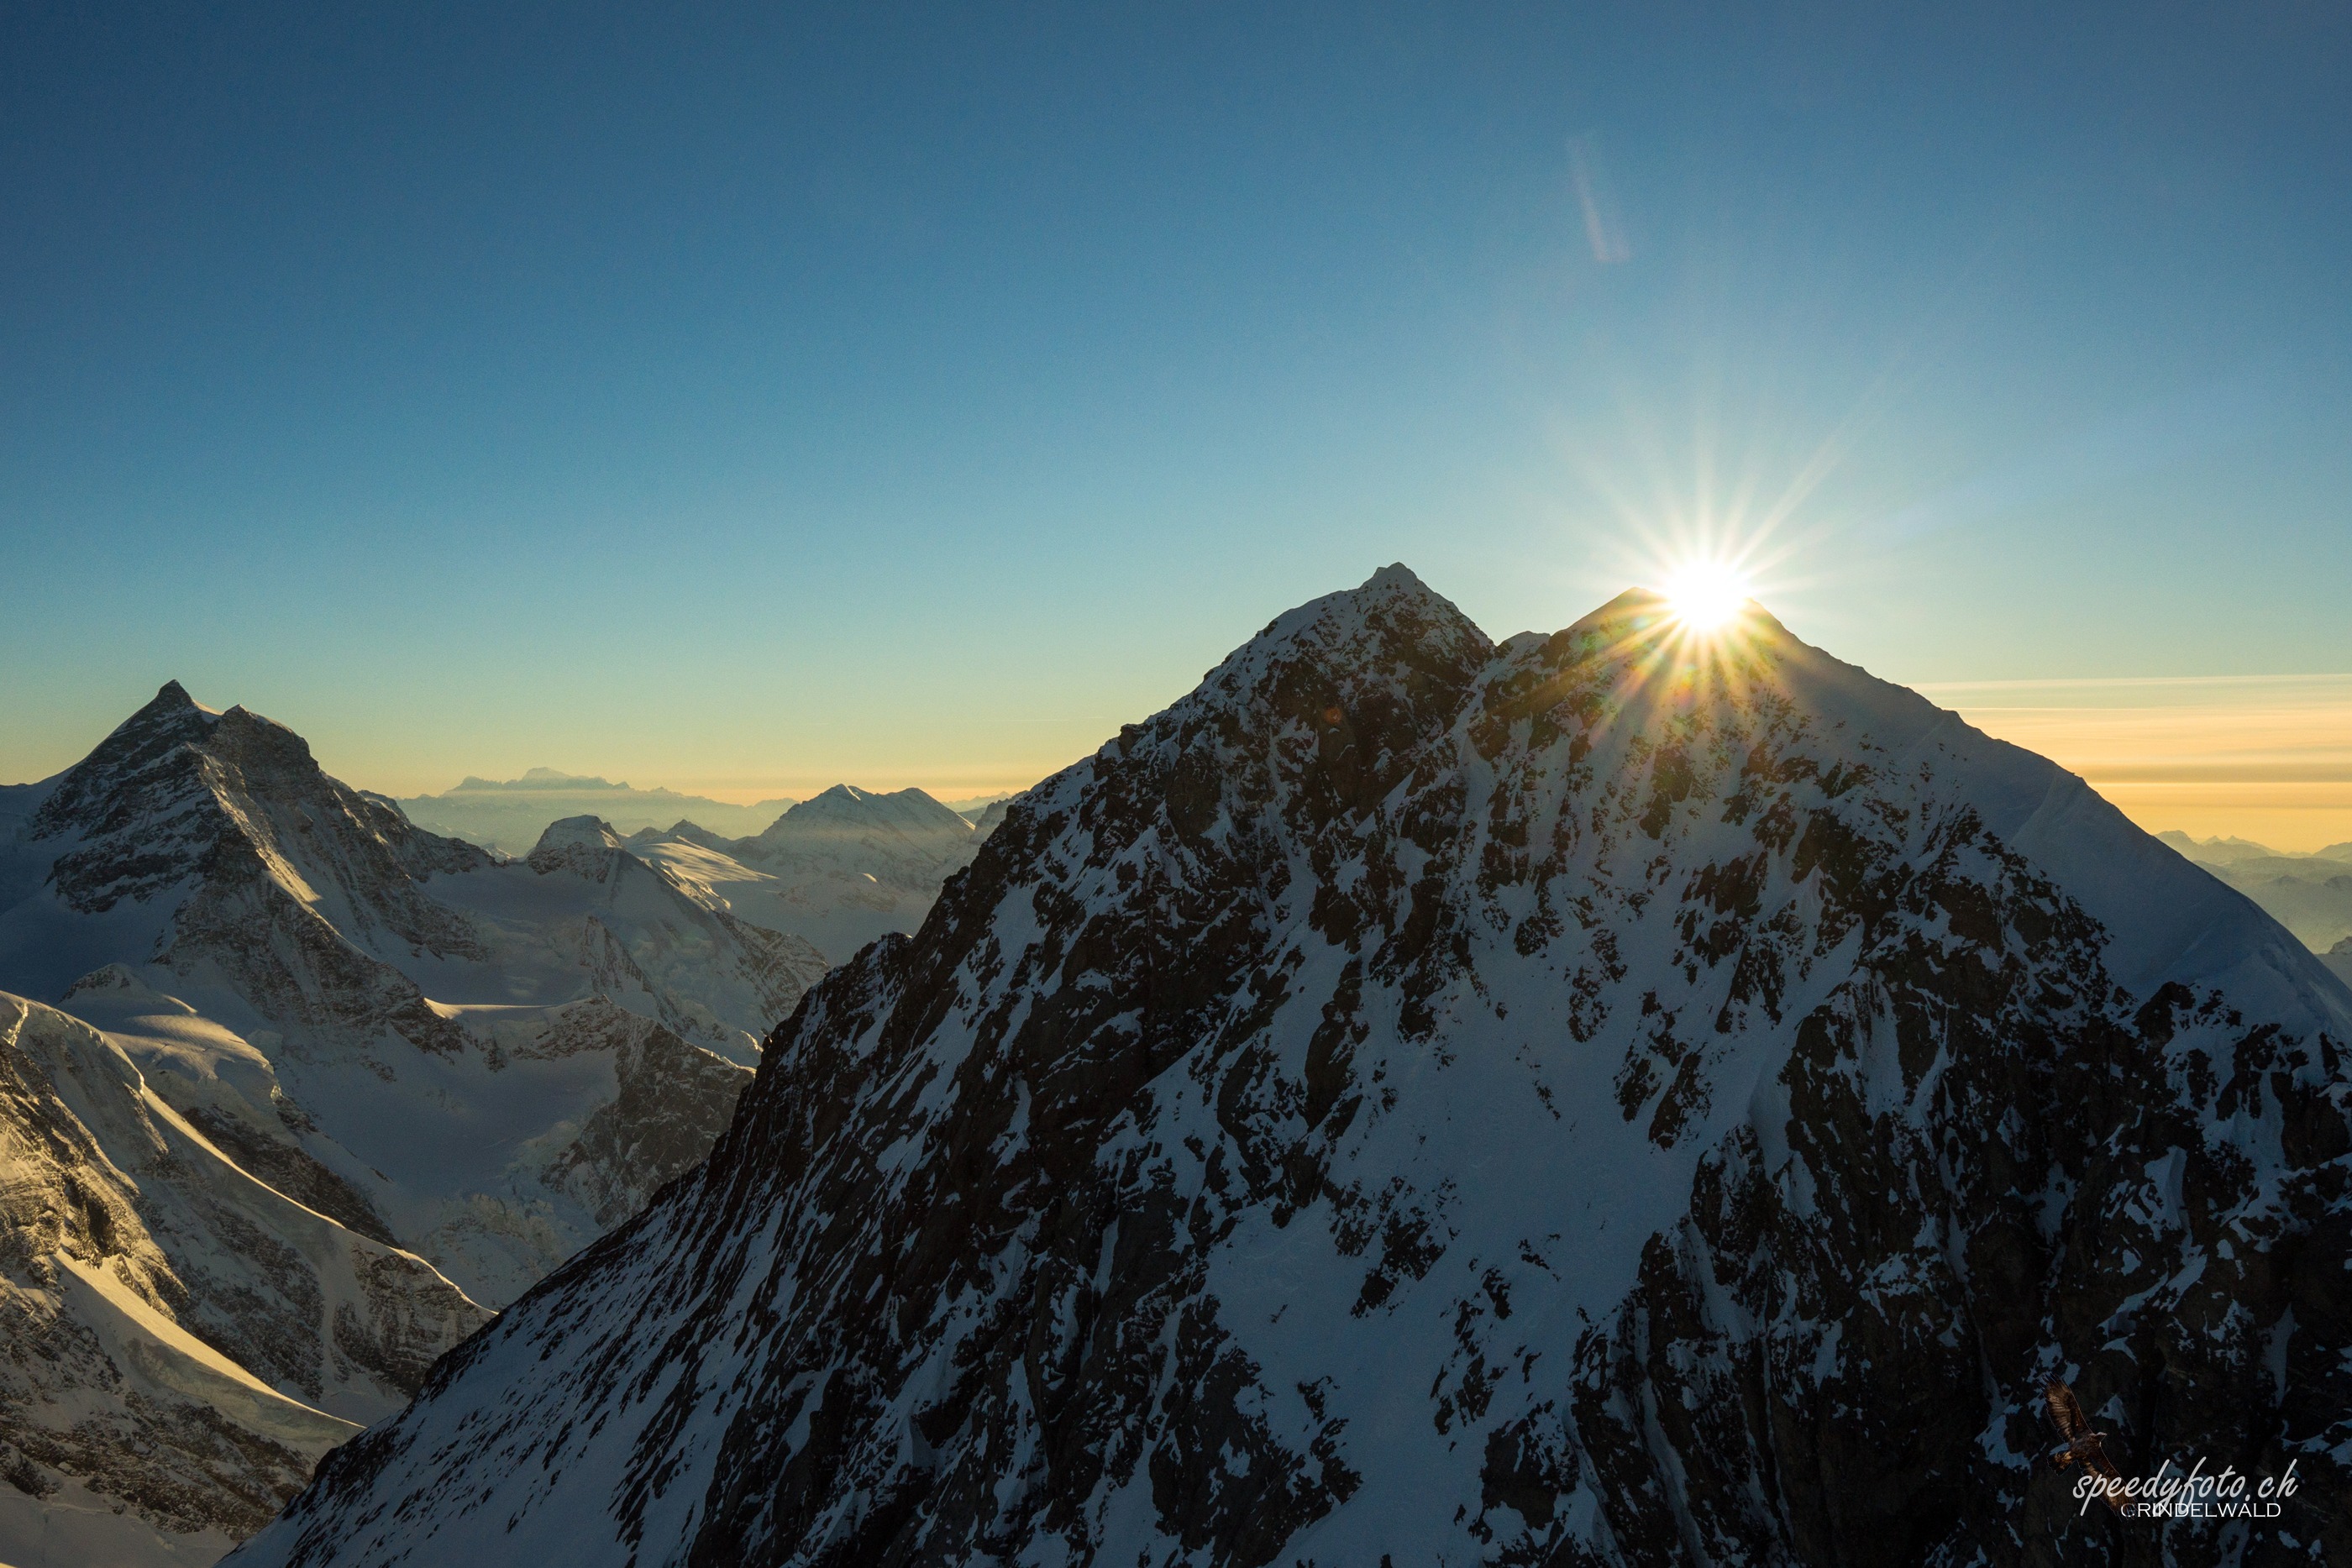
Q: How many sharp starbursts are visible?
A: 1